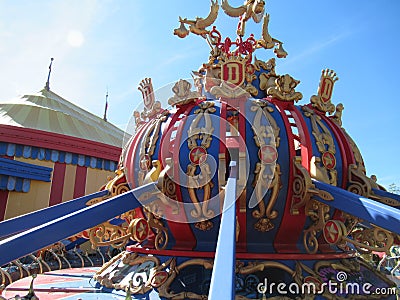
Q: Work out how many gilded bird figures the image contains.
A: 3